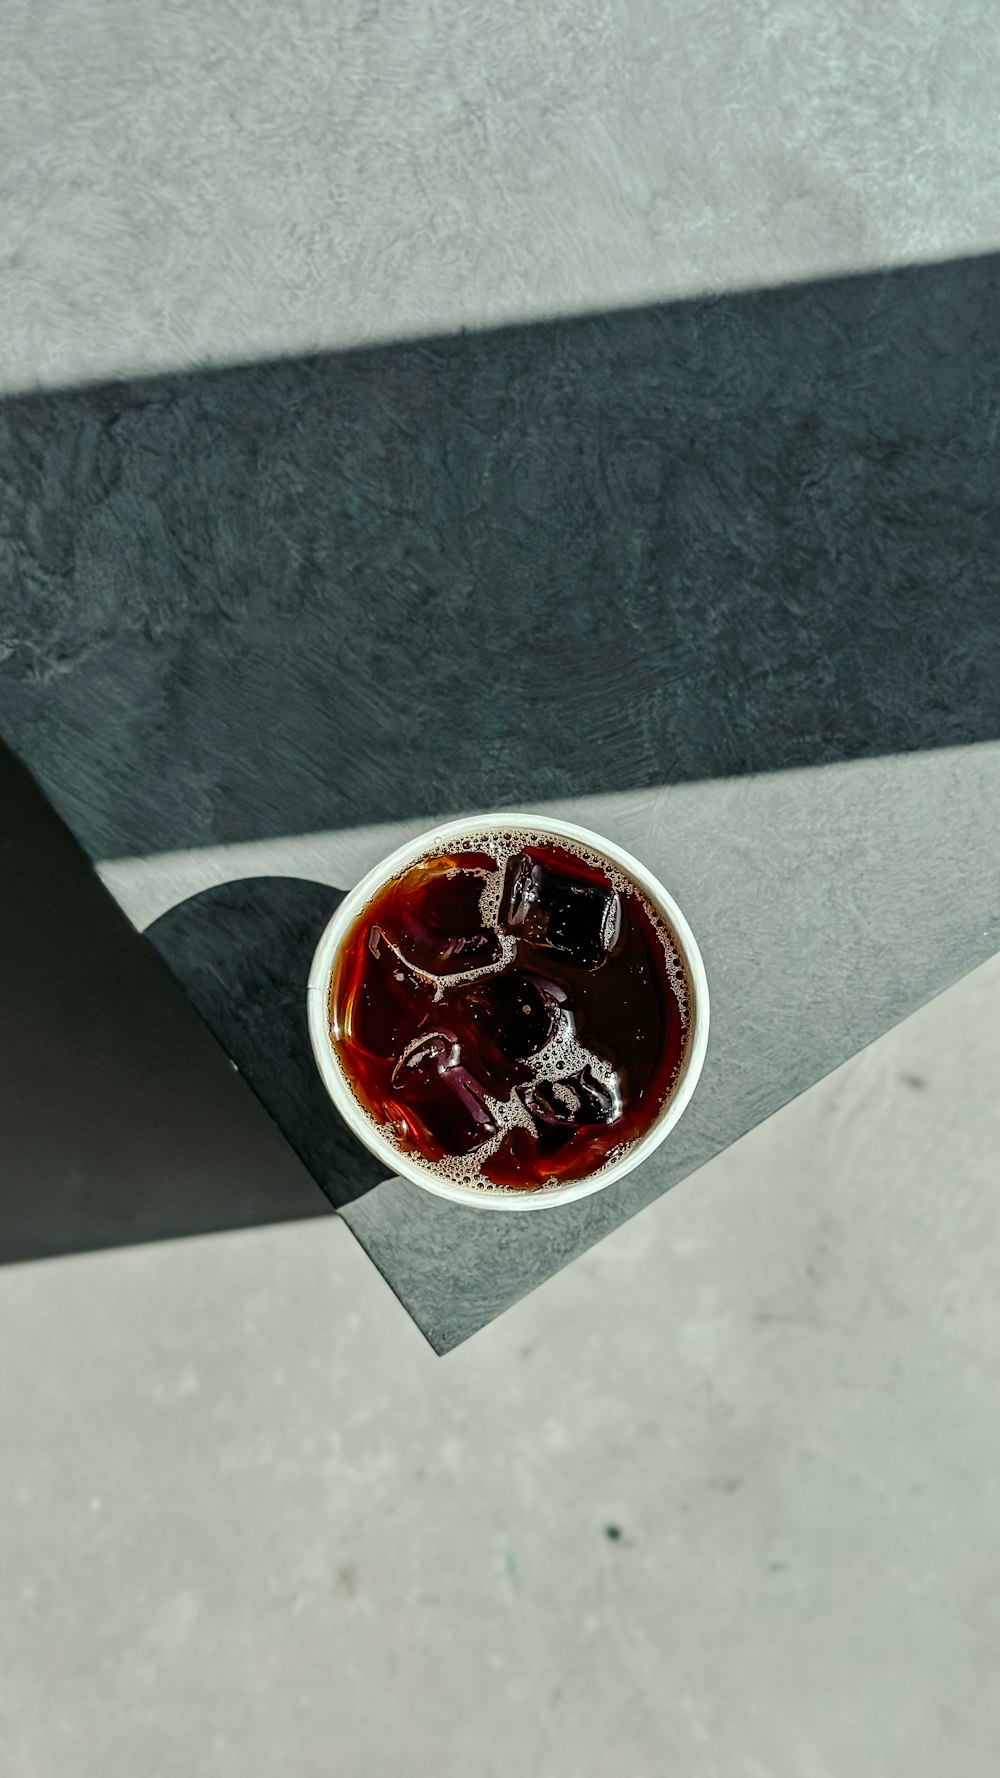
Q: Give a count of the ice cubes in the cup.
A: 5